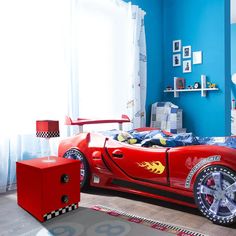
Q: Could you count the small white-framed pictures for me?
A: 5